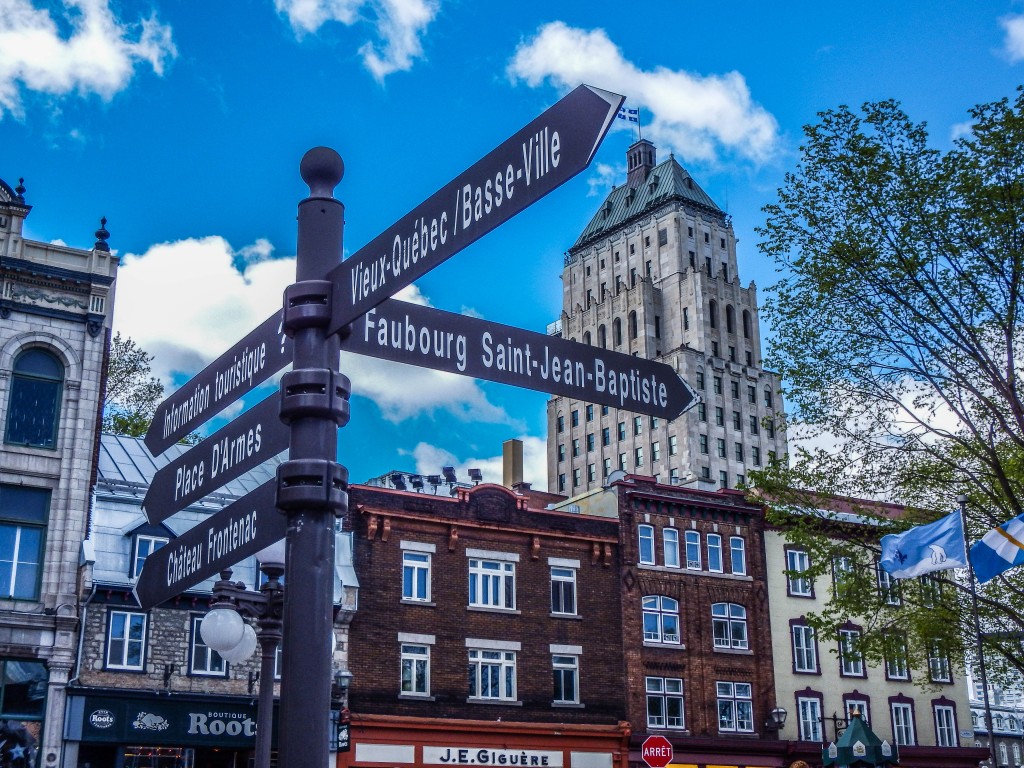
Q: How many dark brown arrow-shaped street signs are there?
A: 5